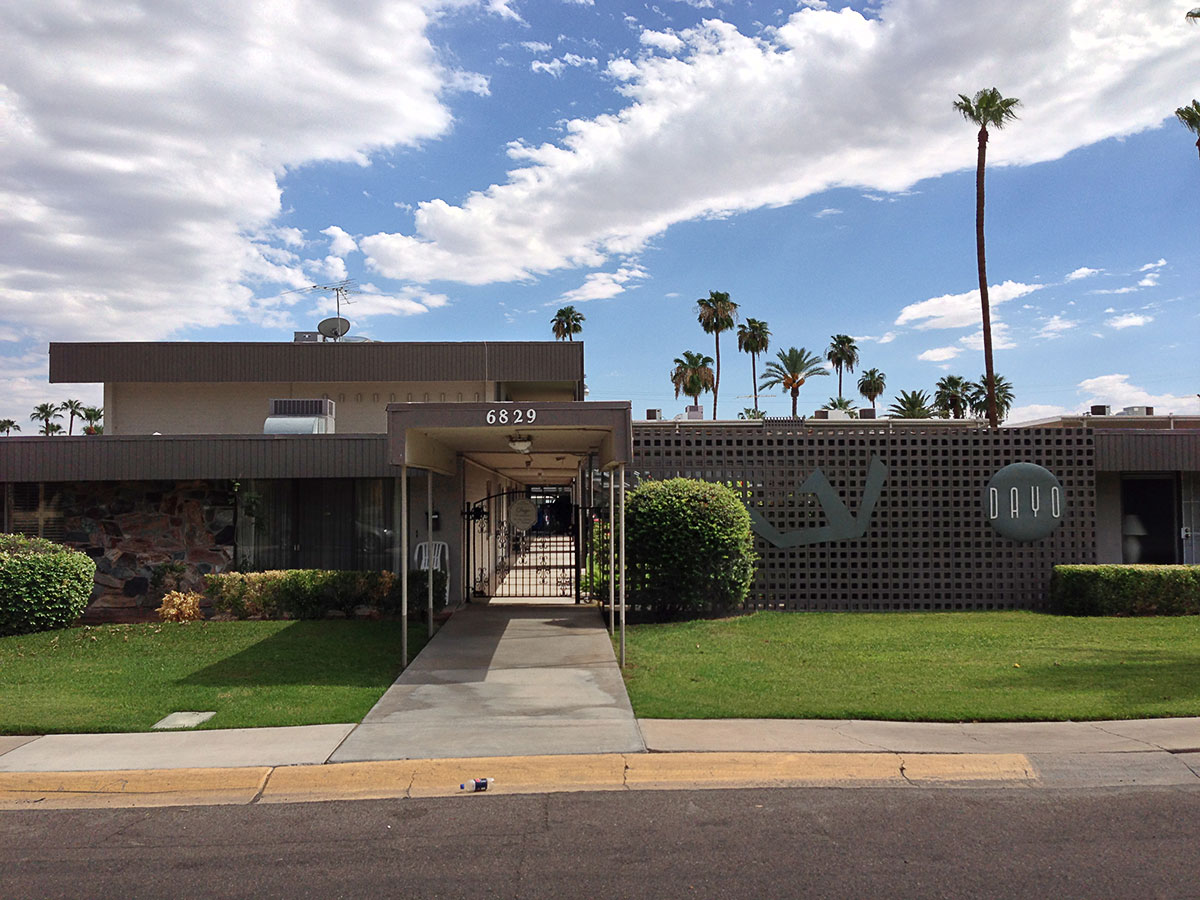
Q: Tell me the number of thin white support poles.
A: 4